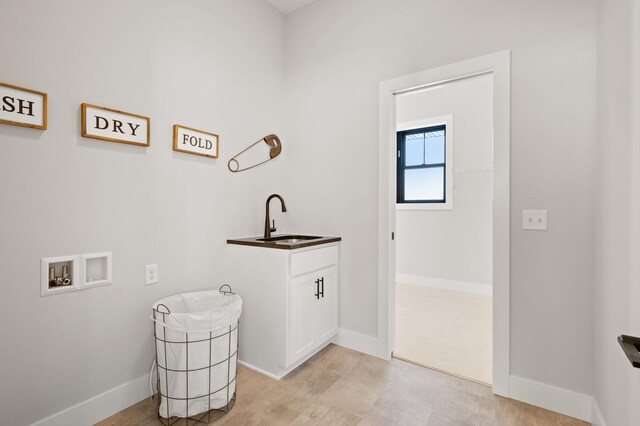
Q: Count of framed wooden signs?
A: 3